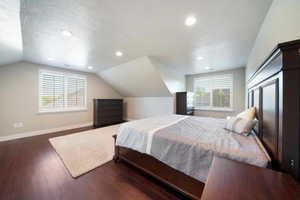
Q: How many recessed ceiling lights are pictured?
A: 7